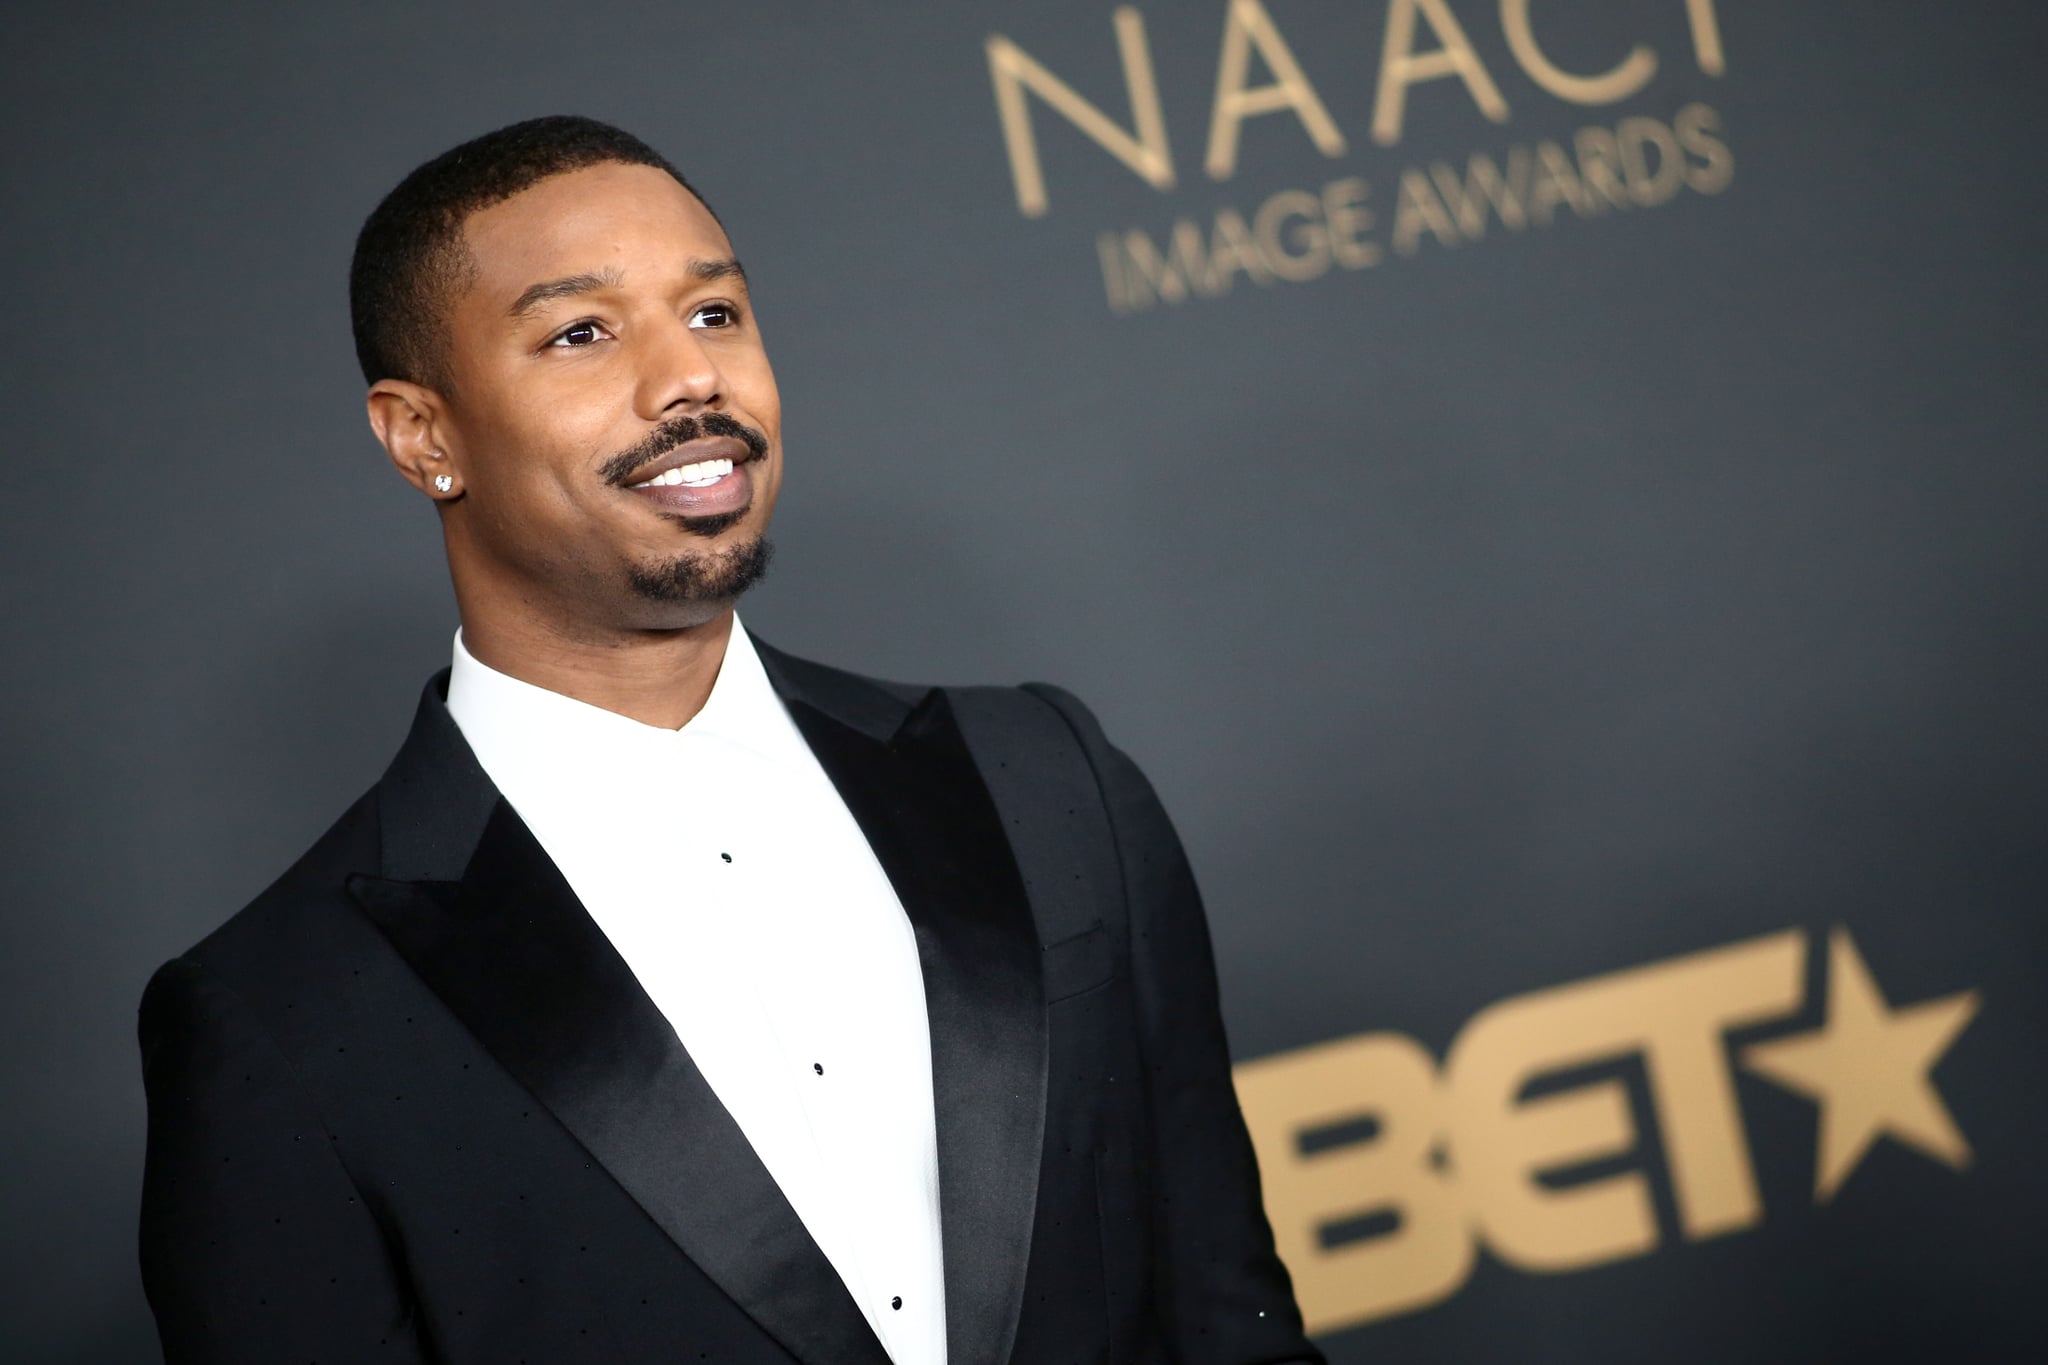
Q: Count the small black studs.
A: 3